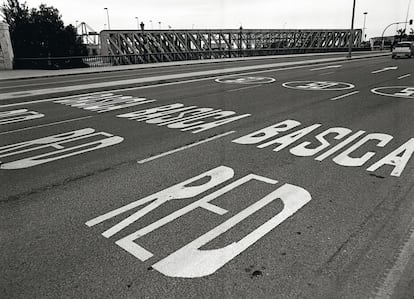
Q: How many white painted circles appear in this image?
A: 3